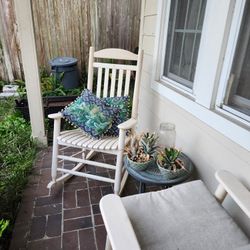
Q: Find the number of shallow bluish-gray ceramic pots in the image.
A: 2